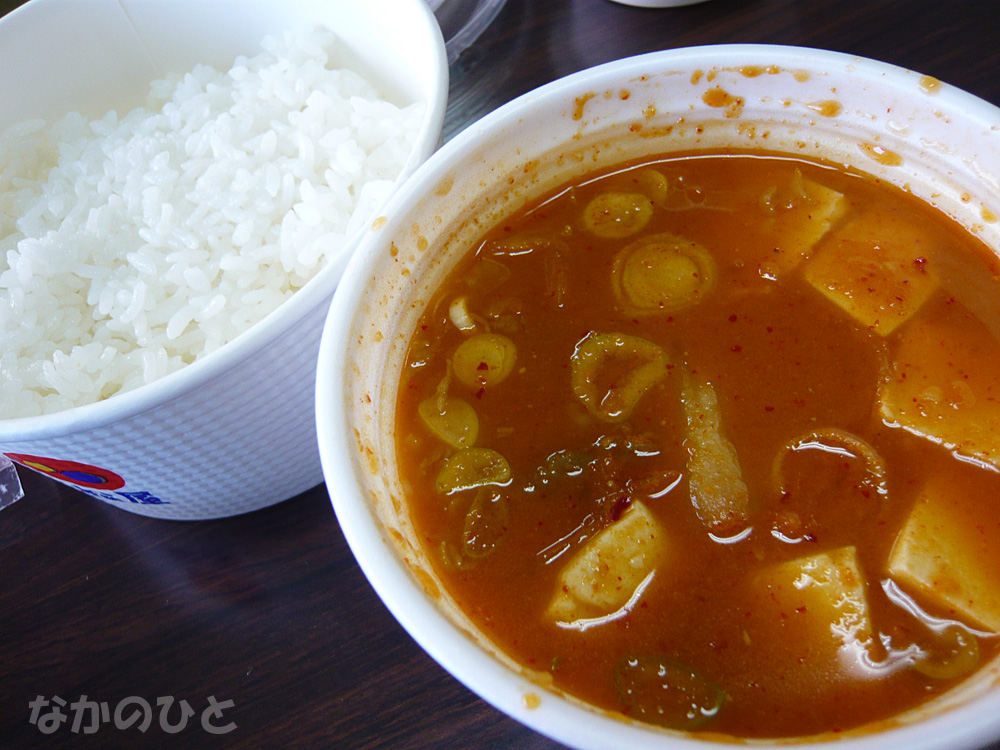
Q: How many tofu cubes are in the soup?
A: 6